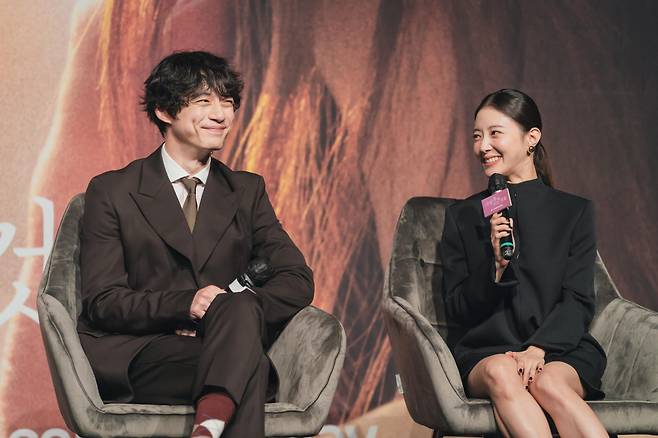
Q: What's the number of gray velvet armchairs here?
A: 2